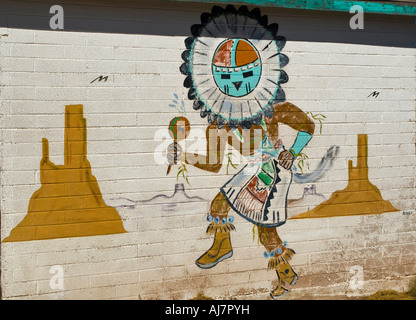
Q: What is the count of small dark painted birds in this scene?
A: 2